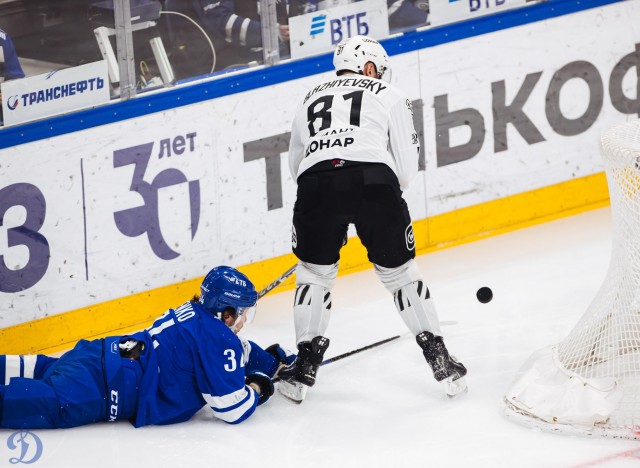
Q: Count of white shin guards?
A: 2